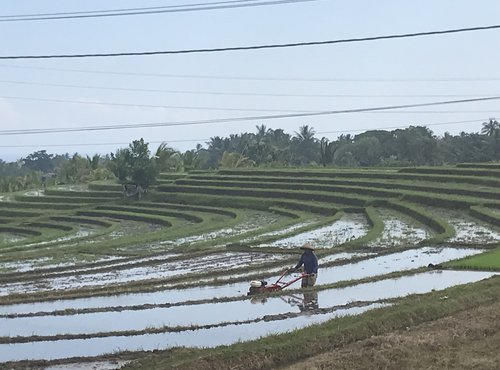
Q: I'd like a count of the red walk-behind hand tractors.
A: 1